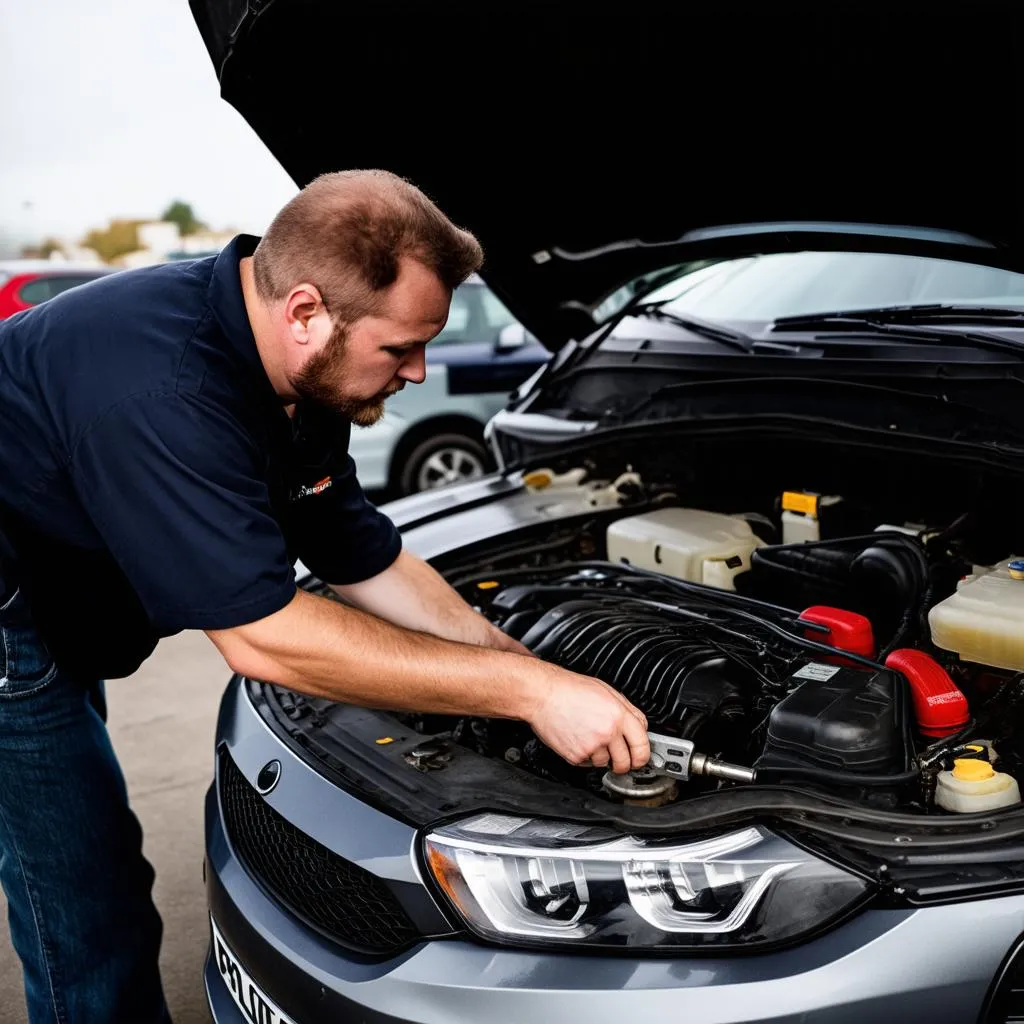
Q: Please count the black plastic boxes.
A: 1